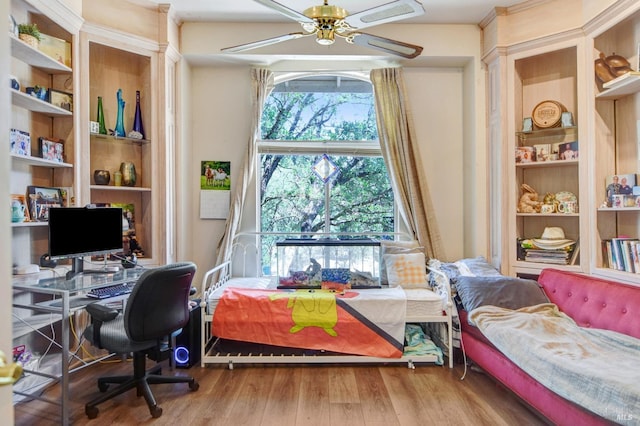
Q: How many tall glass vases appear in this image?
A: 3